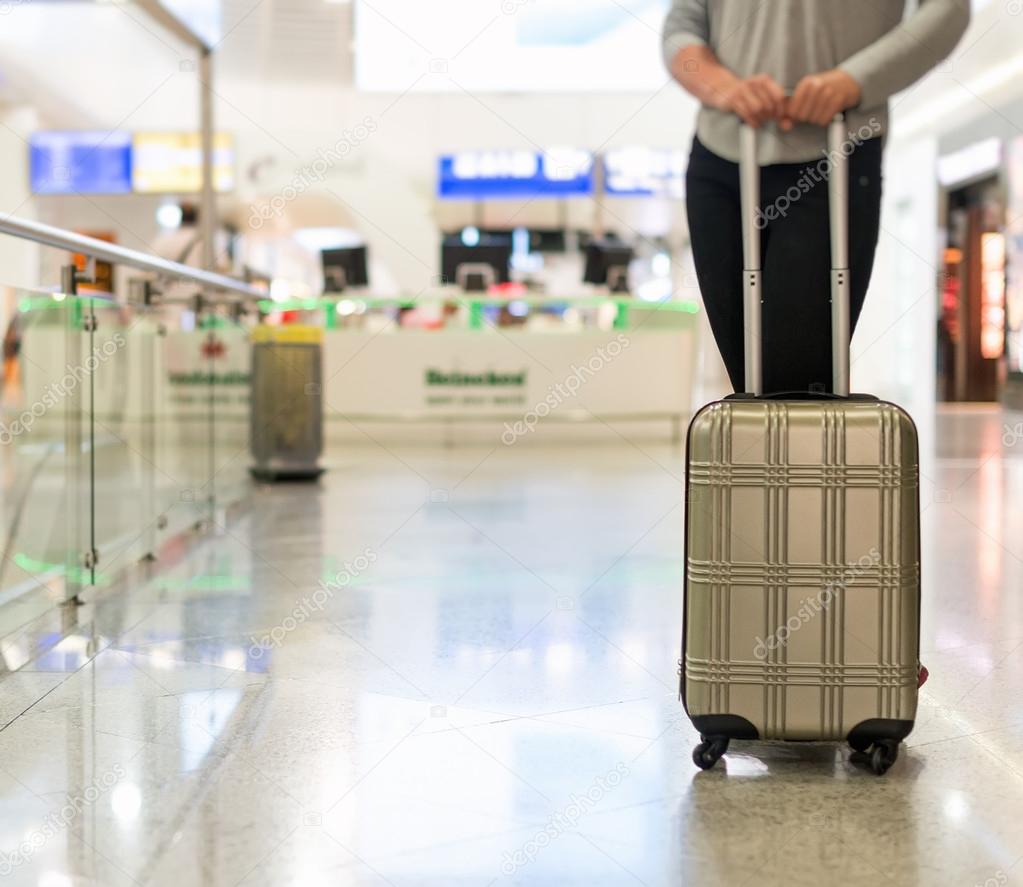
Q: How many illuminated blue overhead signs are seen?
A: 3